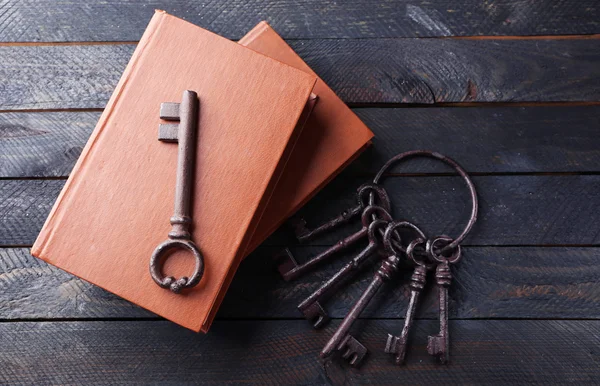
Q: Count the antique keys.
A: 7